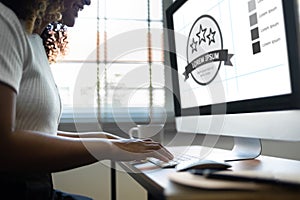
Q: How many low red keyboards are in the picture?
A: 0